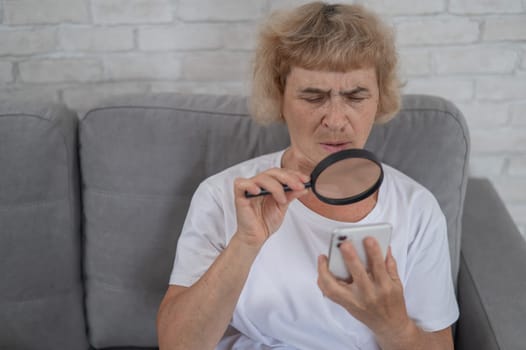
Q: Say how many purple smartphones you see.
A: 0